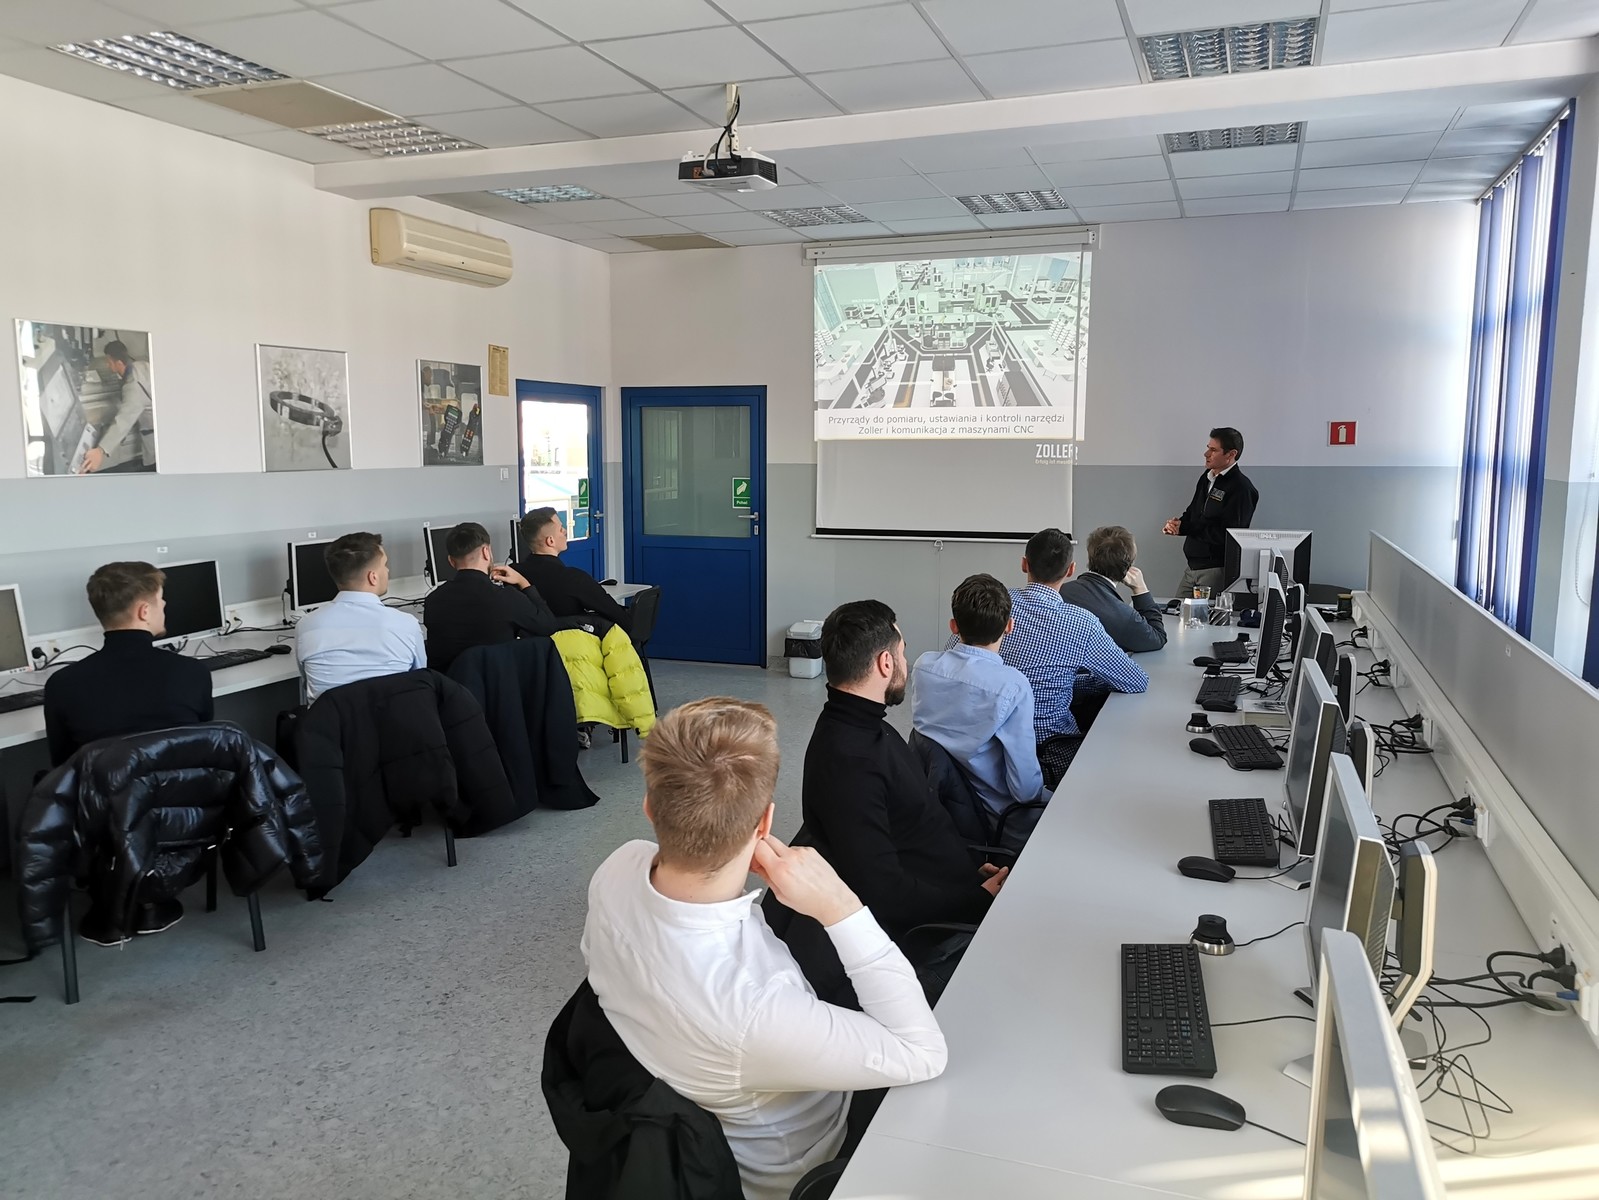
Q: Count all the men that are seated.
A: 9